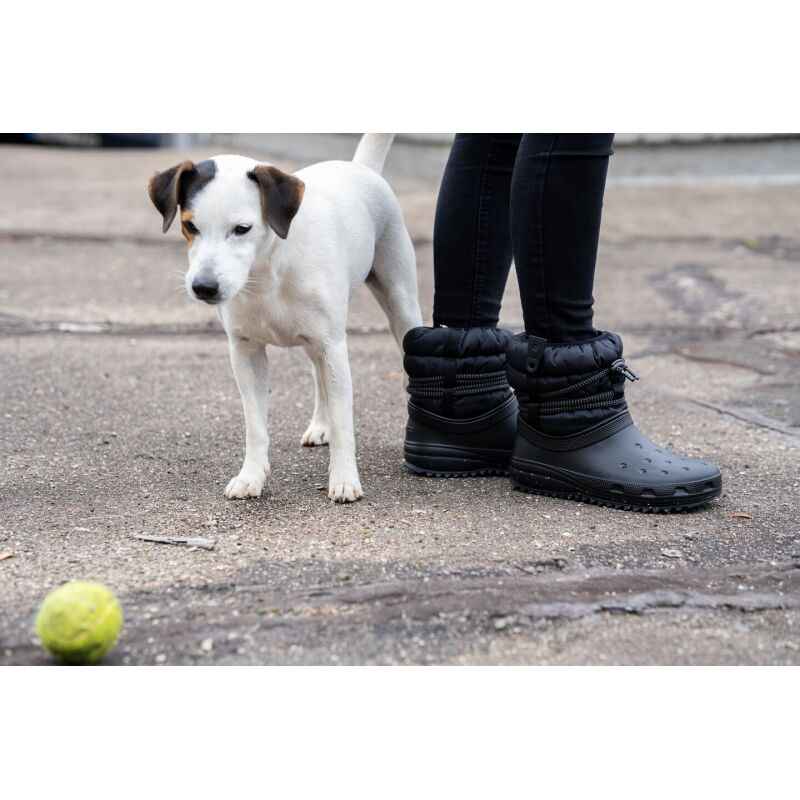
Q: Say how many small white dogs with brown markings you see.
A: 1